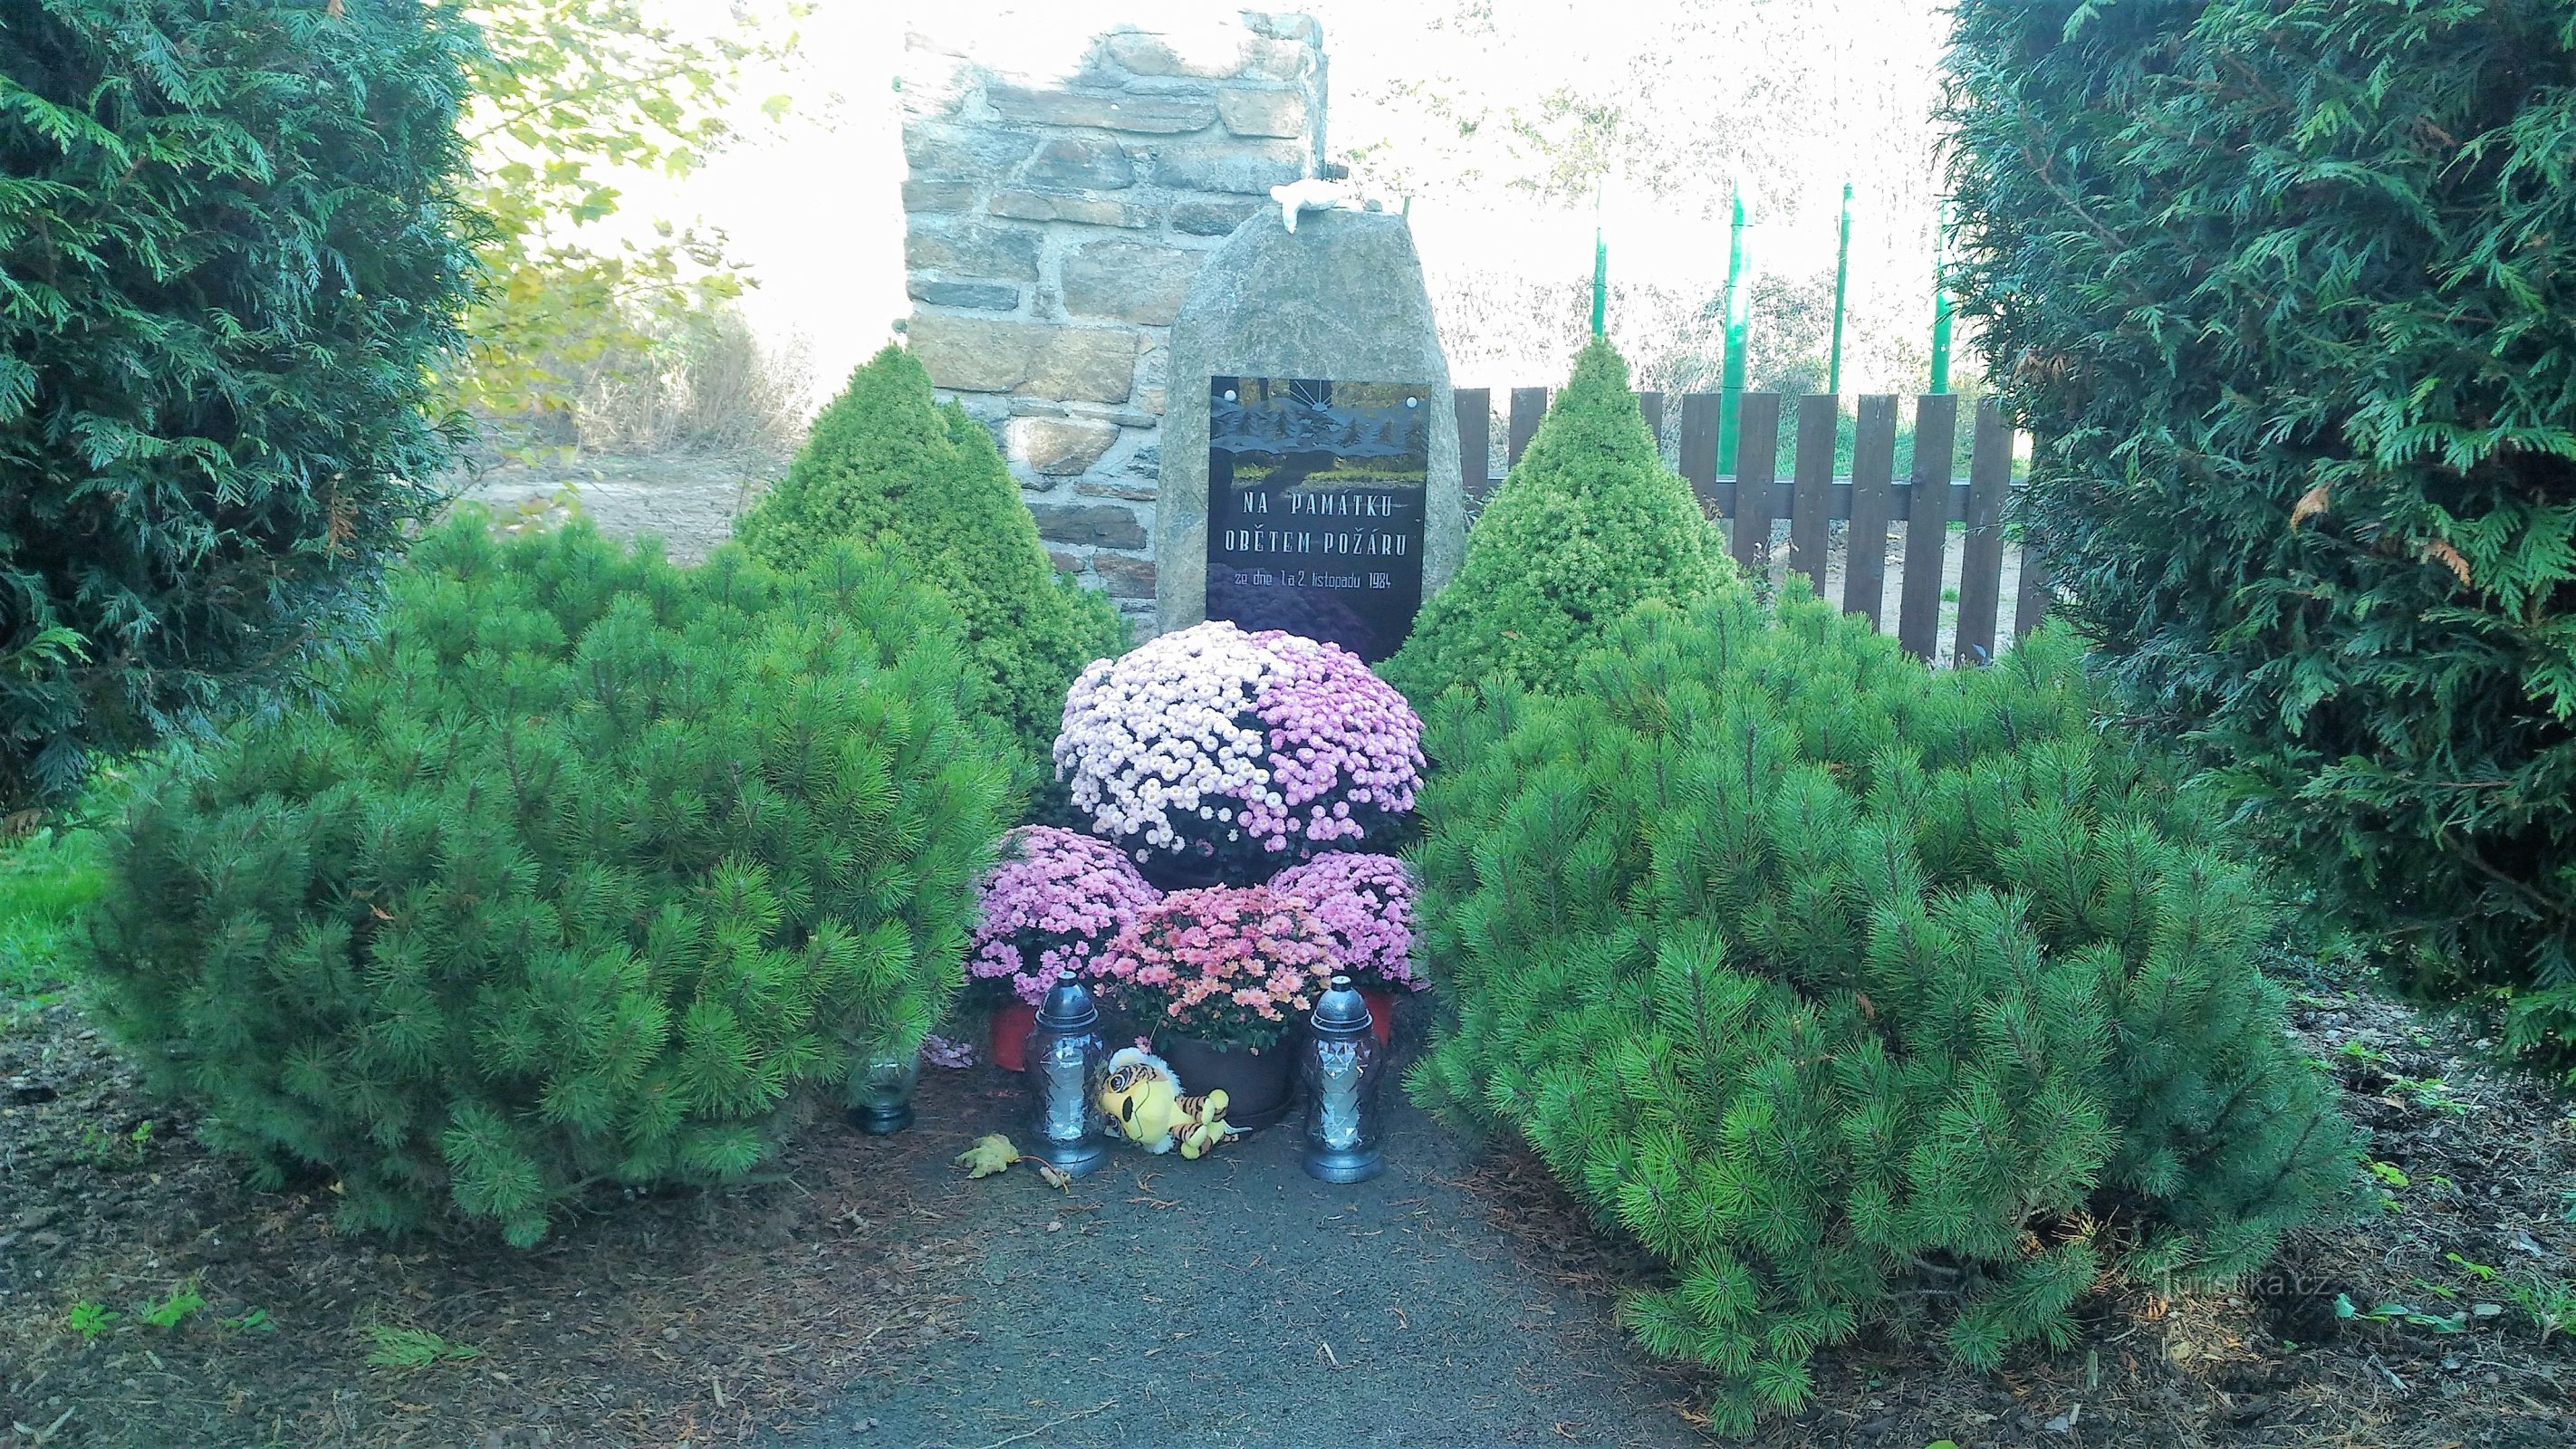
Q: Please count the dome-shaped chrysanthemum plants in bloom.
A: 4